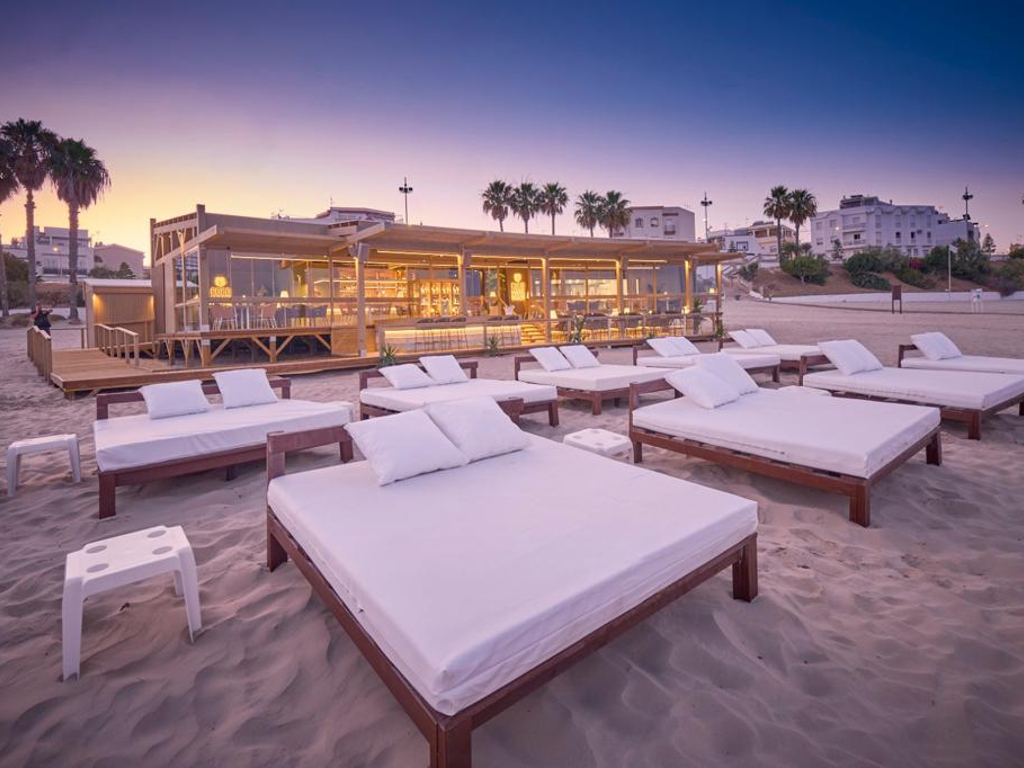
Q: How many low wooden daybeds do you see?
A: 9